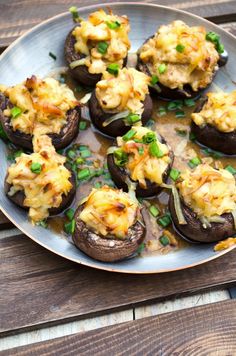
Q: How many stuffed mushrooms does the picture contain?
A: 9